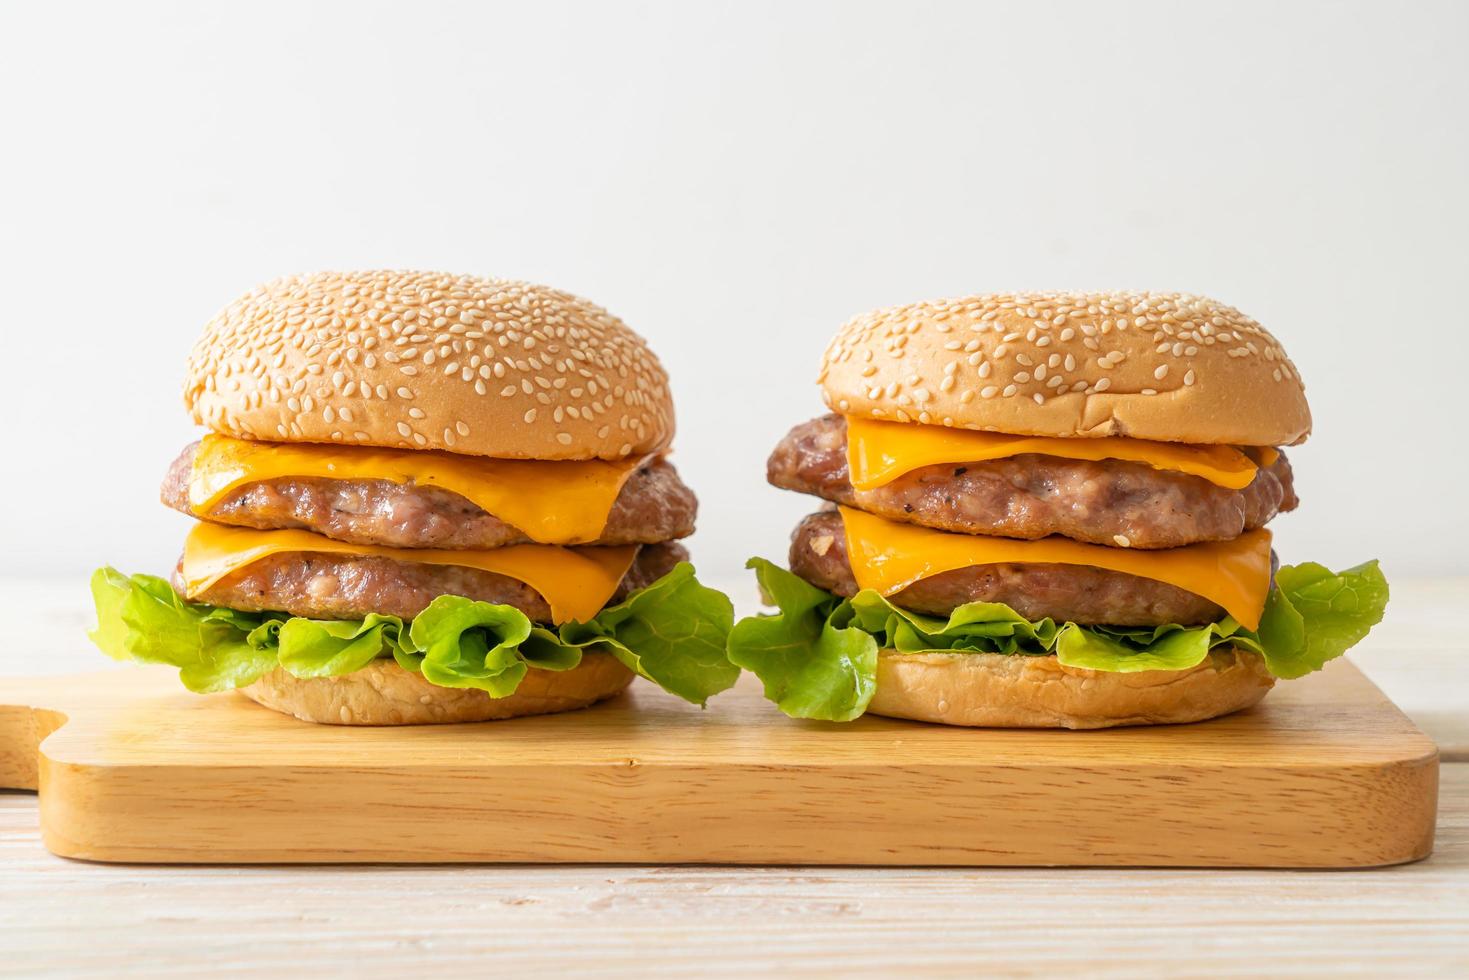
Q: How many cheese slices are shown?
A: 4